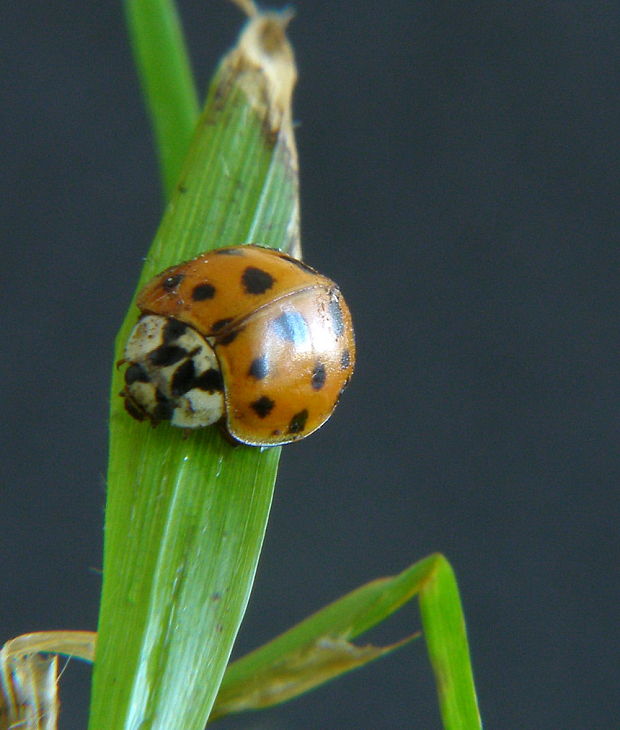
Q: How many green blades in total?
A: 3